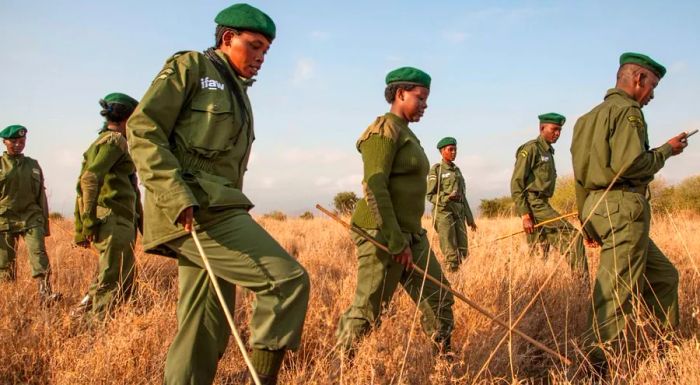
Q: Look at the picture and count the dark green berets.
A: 7